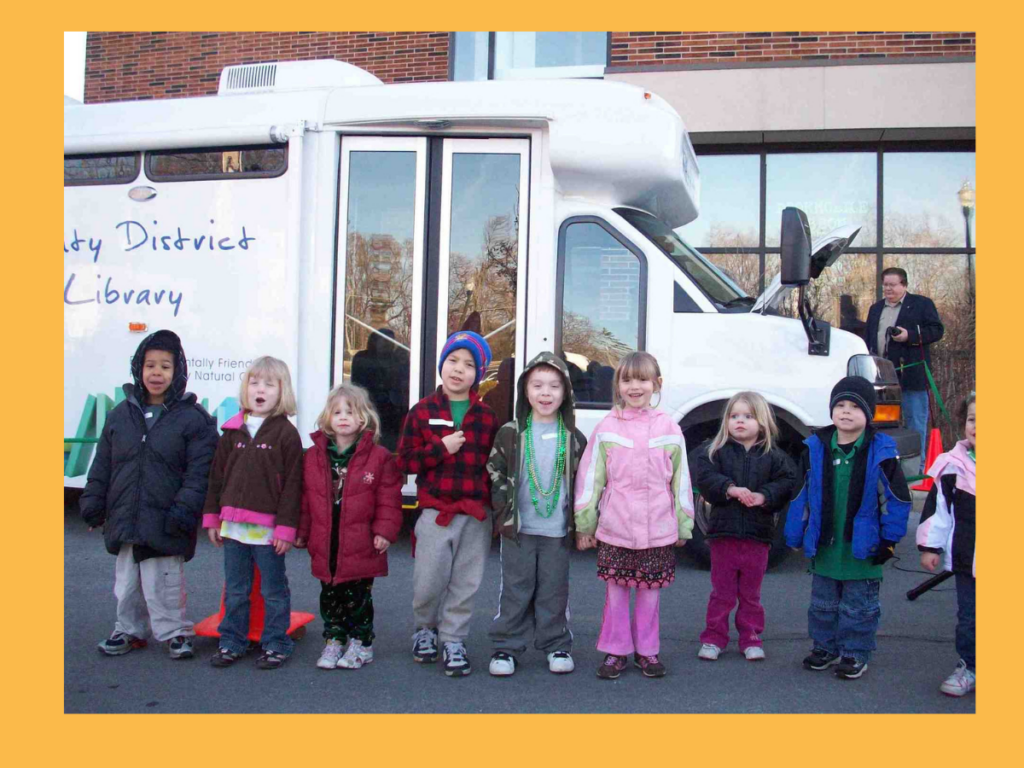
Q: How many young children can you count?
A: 9